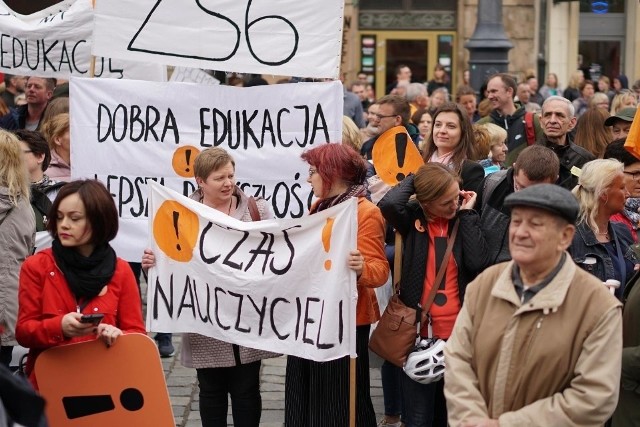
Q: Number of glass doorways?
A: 2